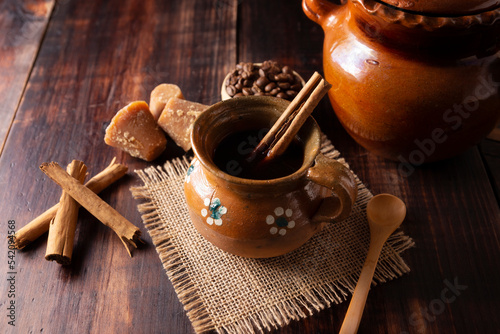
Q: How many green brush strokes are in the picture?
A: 3